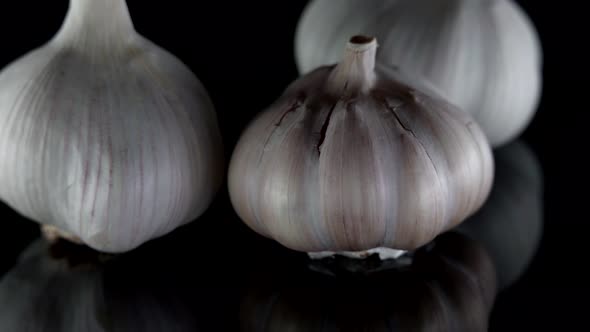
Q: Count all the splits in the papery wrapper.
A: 3